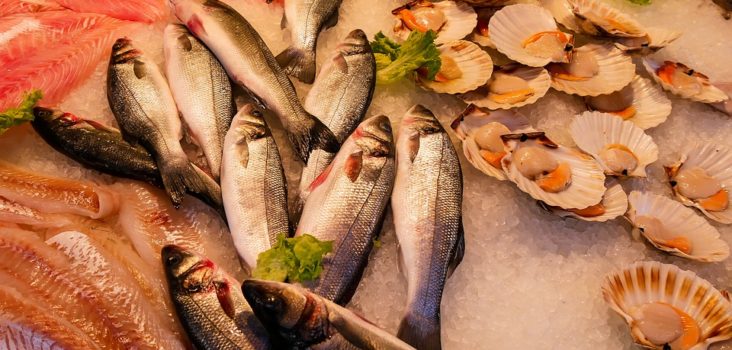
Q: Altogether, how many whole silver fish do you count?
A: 11